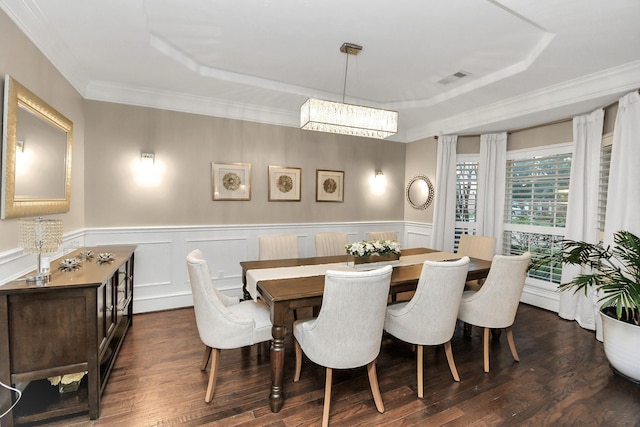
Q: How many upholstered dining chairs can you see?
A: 8